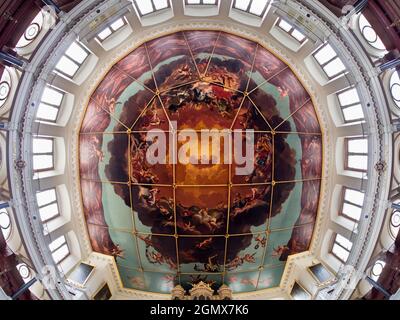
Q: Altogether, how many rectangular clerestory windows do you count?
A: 15